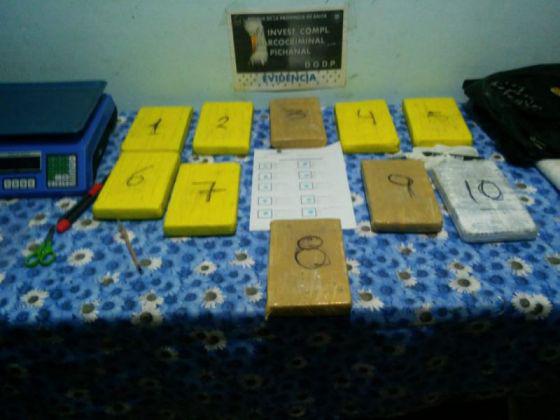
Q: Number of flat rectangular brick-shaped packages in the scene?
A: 10